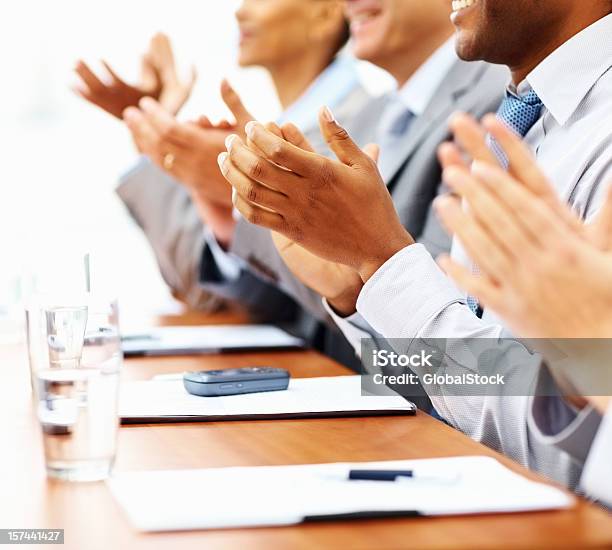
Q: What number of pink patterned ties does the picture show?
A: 0